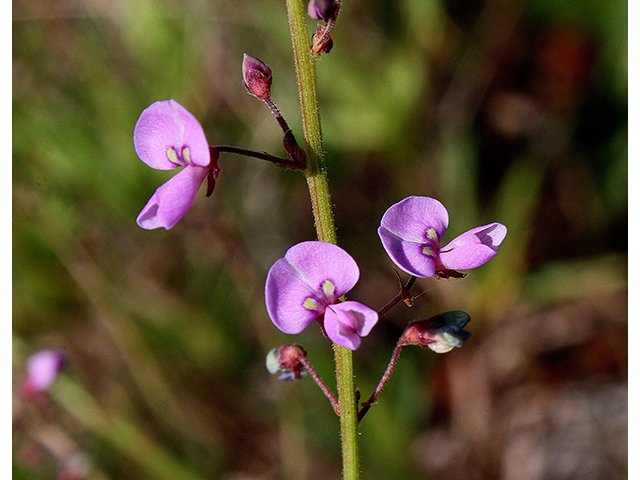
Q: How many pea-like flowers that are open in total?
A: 3